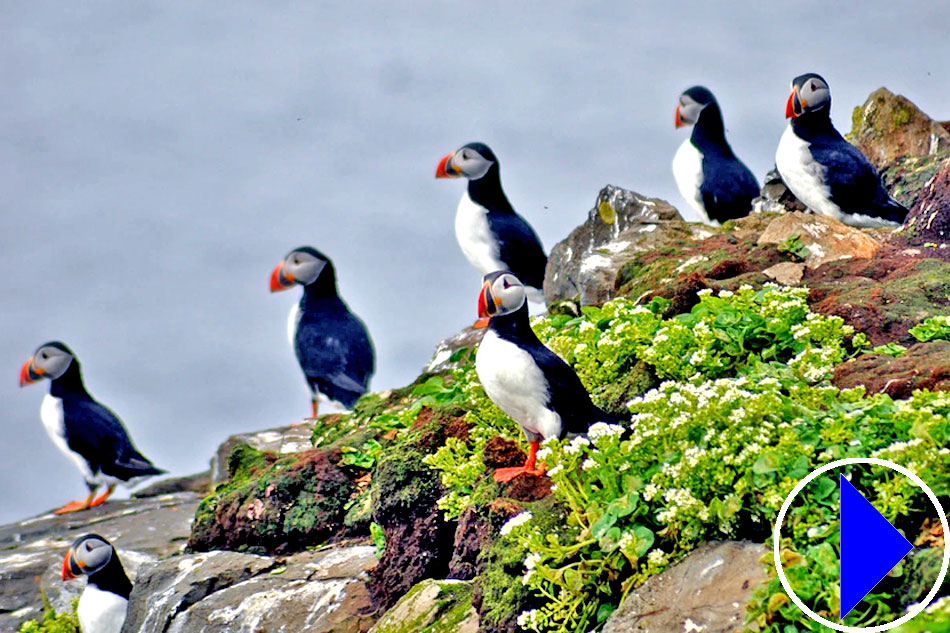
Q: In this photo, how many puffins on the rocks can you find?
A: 7